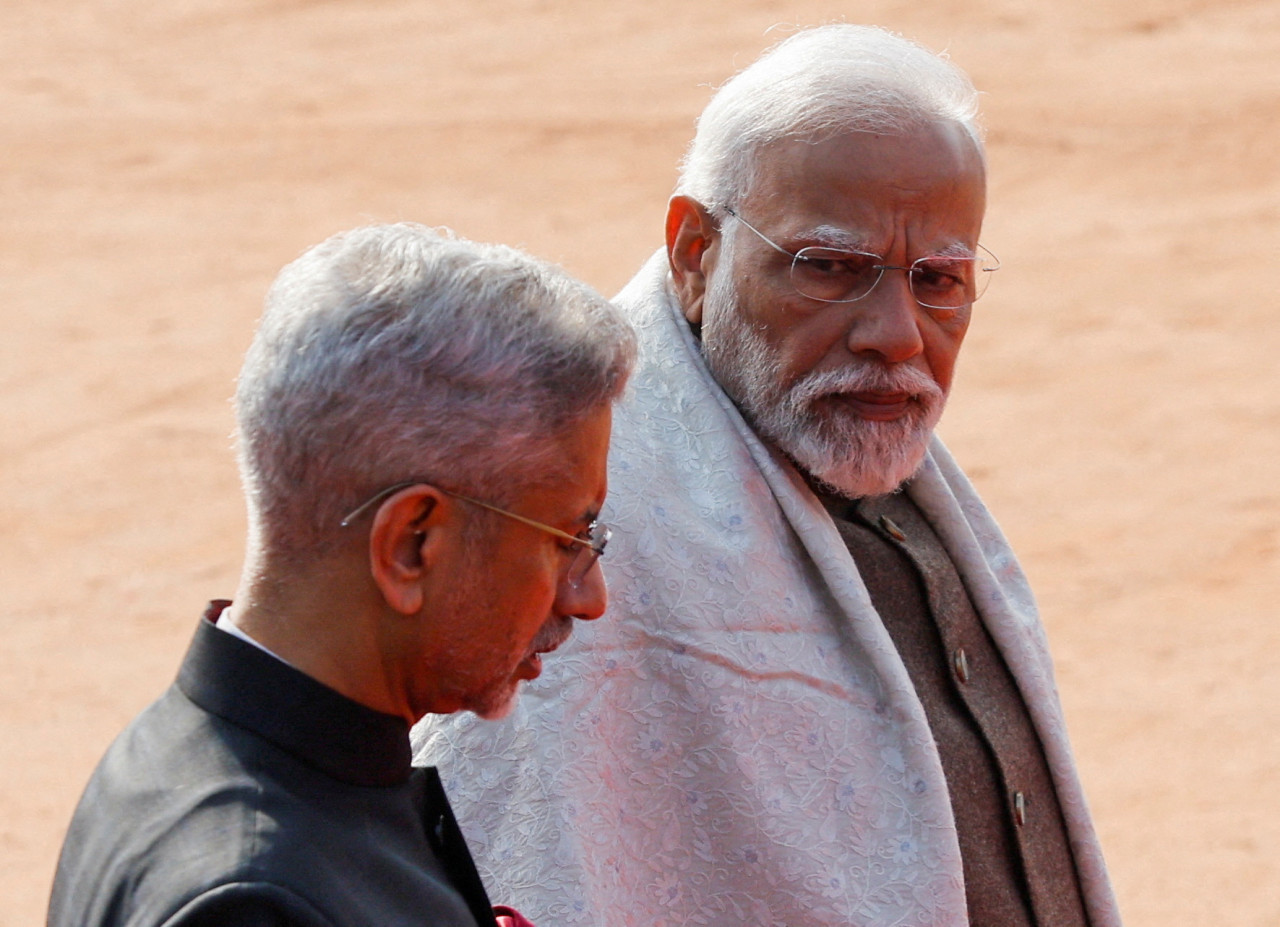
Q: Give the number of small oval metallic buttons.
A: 3